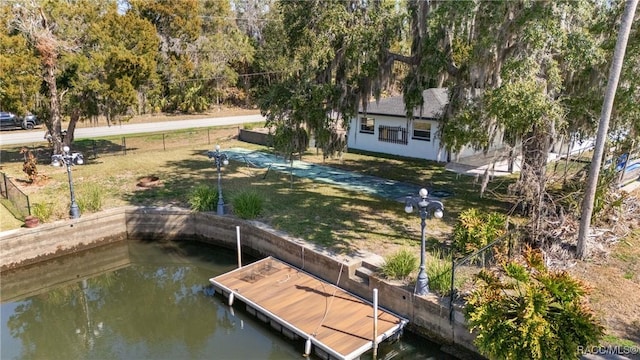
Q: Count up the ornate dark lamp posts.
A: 3